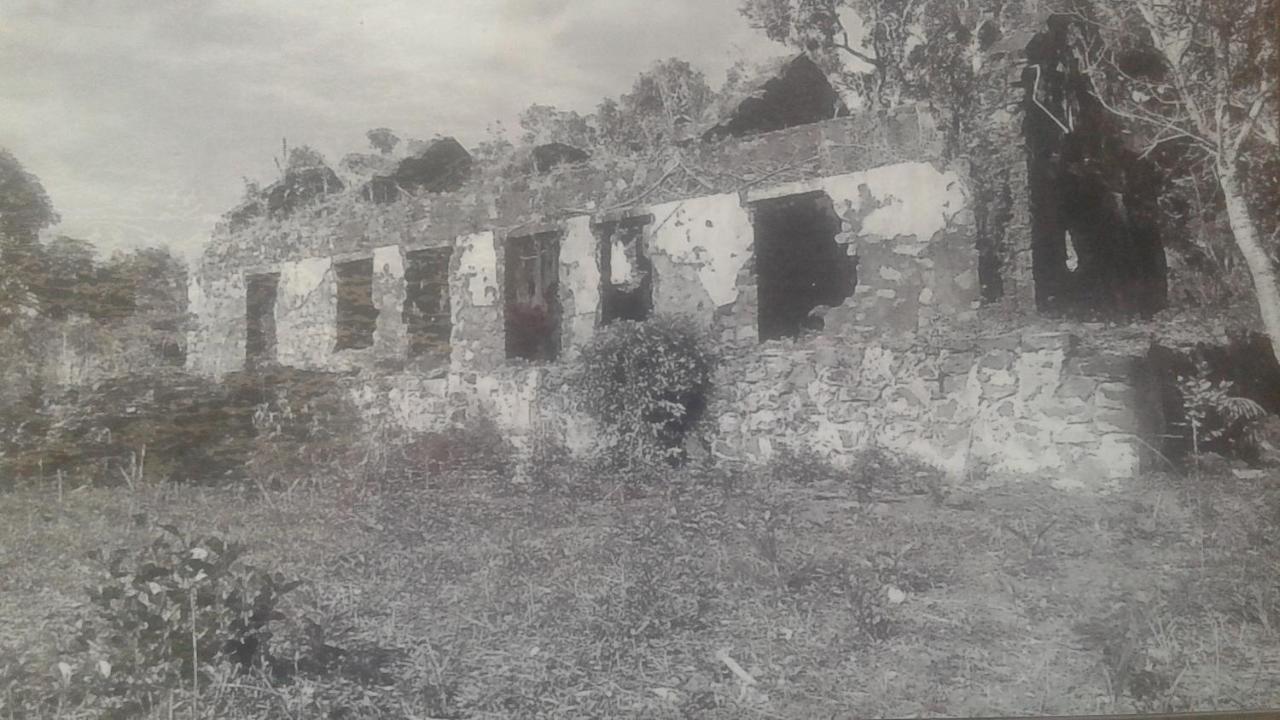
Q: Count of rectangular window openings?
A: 6